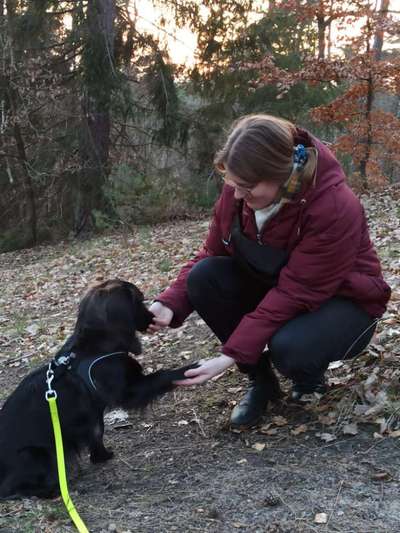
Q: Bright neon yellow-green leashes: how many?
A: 1